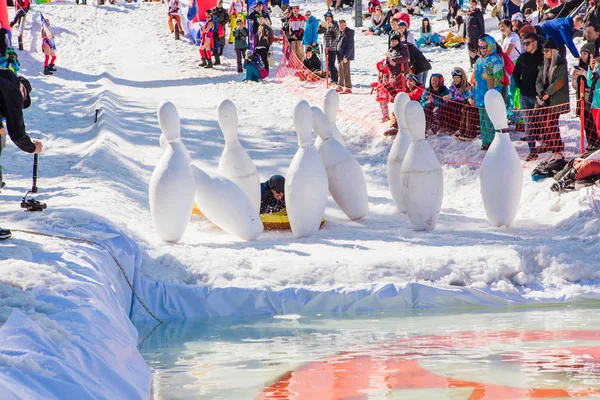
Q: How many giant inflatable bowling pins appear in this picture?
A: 9